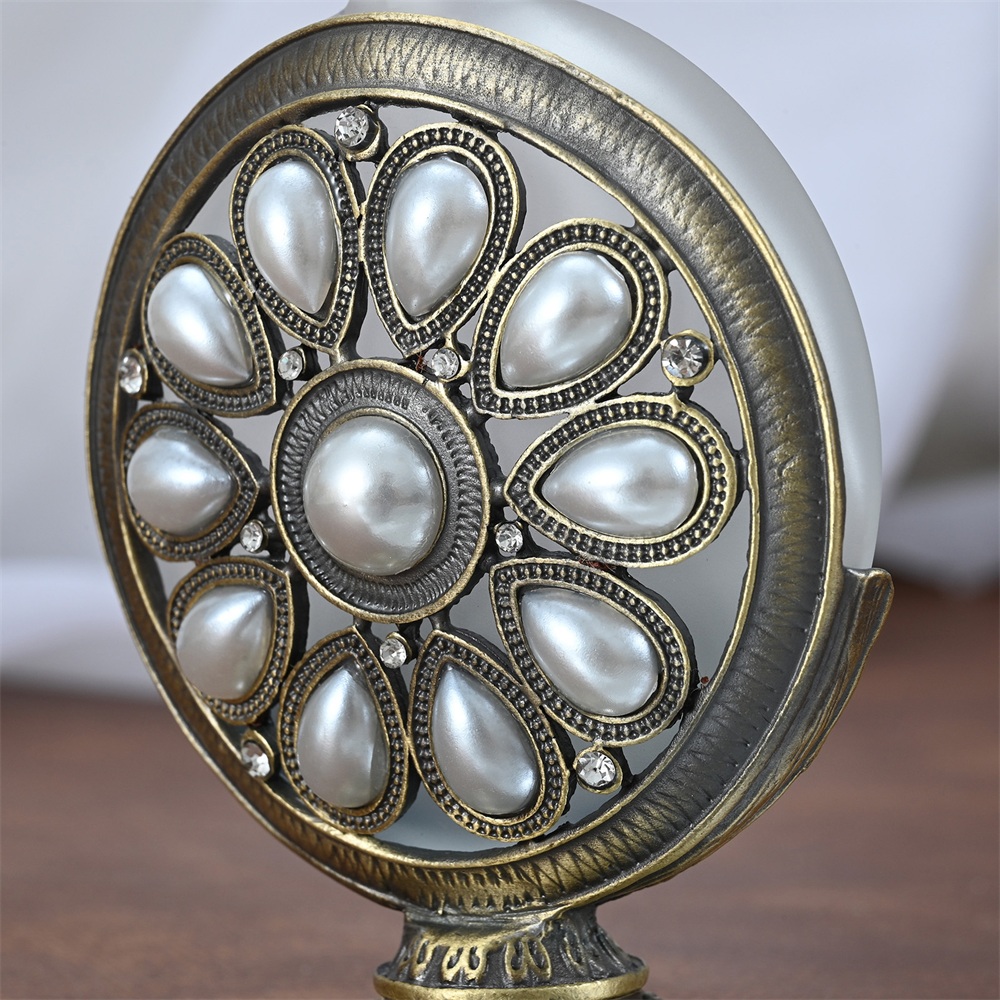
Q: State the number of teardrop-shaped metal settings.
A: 10